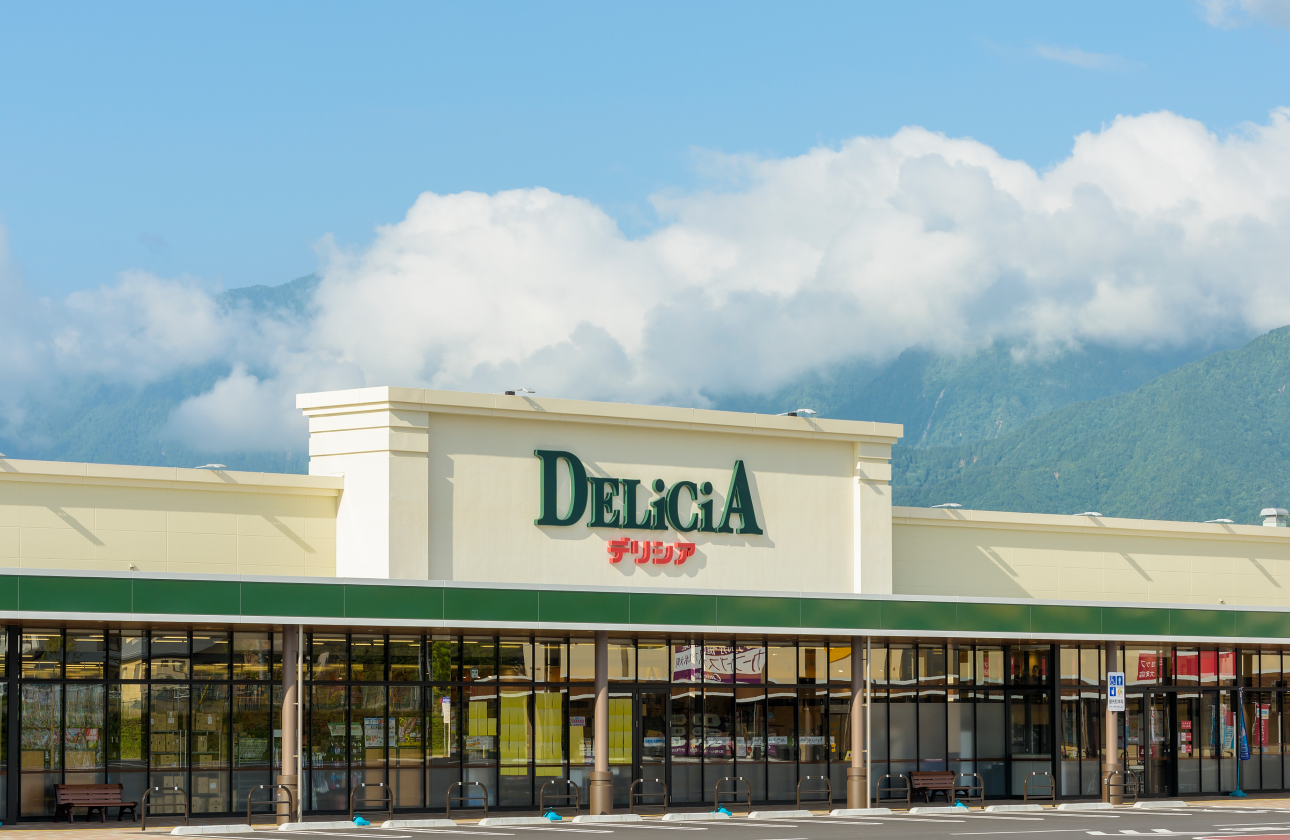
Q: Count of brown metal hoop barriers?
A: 12